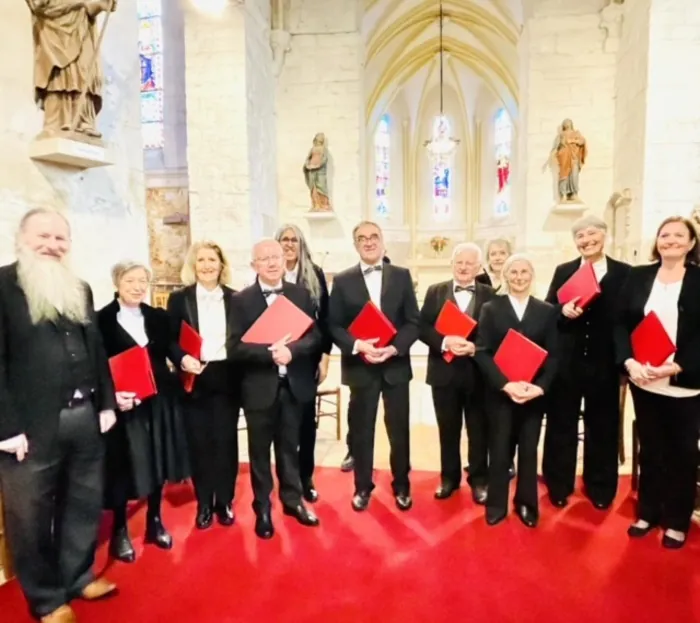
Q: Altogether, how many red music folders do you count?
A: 8